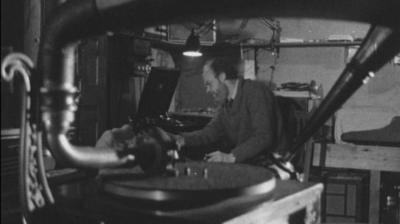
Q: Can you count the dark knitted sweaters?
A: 1